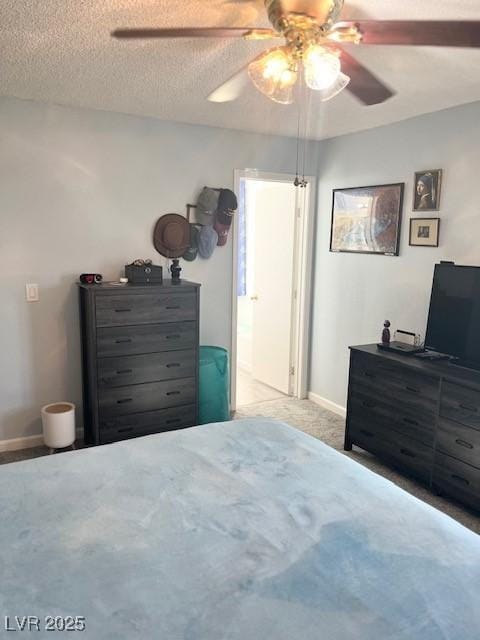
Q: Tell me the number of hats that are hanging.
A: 6